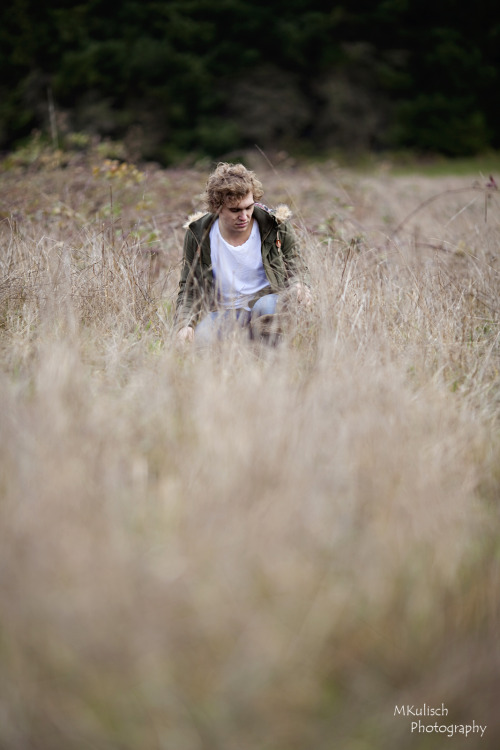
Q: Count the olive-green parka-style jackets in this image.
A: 1